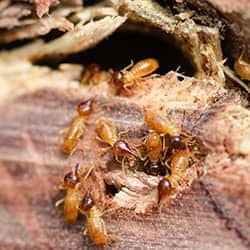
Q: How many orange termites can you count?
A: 10